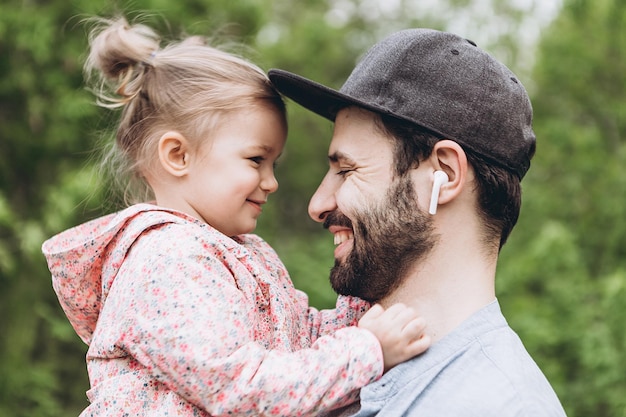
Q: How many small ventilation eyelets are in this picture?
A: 2